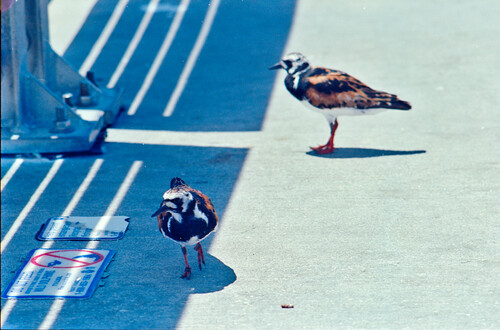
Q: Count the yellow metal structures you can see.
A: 0